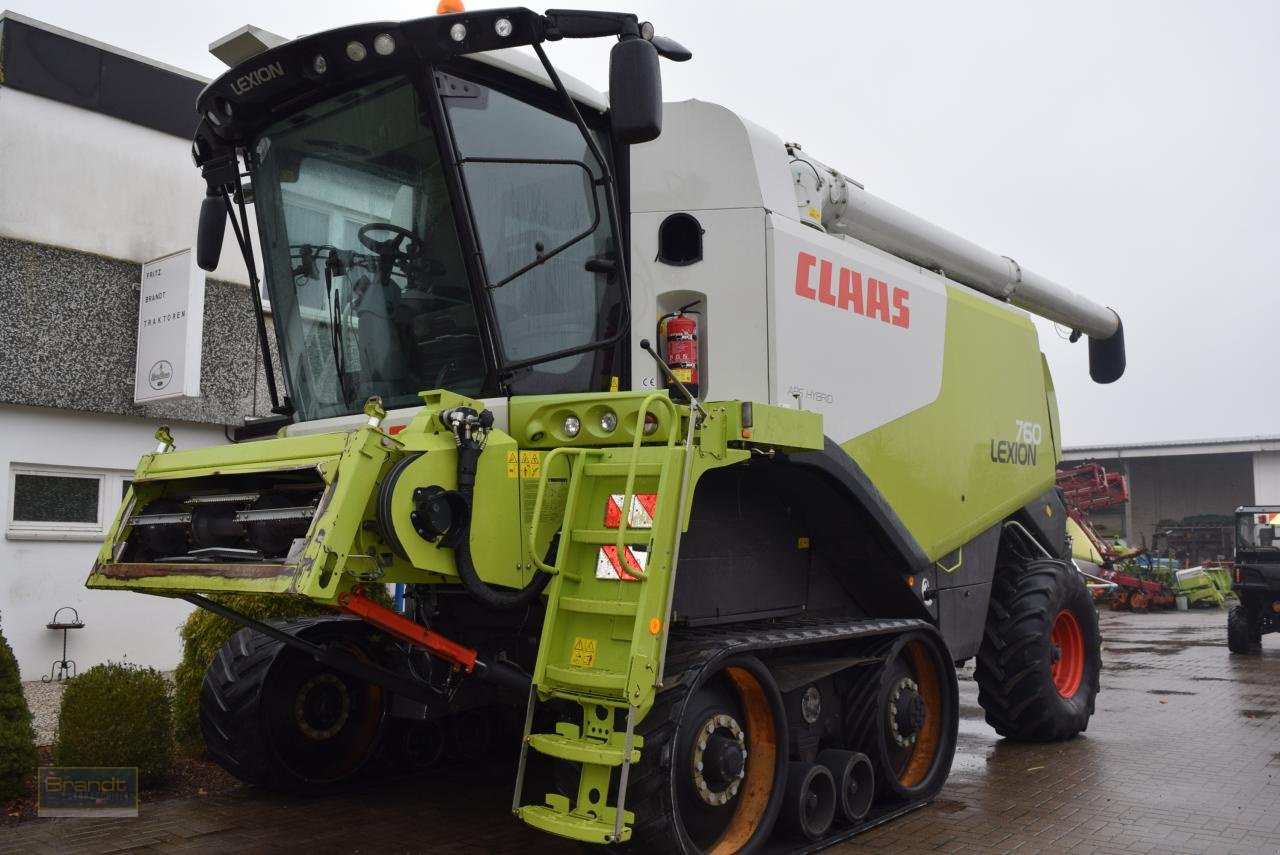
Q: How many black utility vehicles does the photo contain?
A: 1